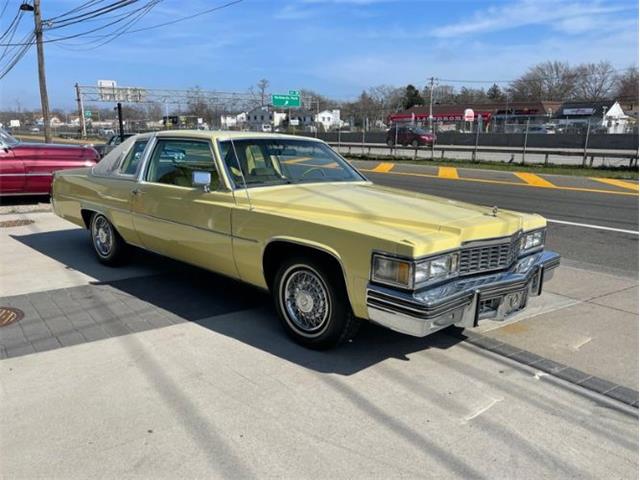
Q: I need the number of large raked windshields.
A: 1